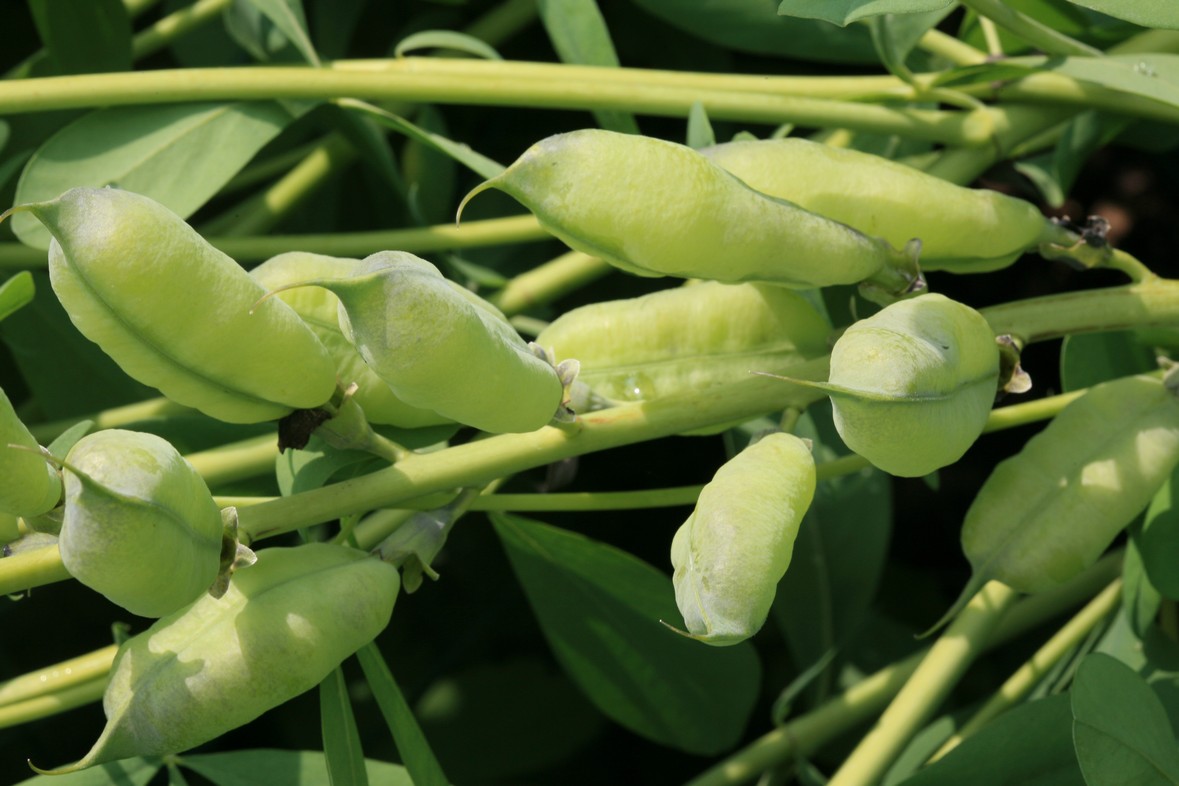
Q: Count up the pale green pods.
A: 12